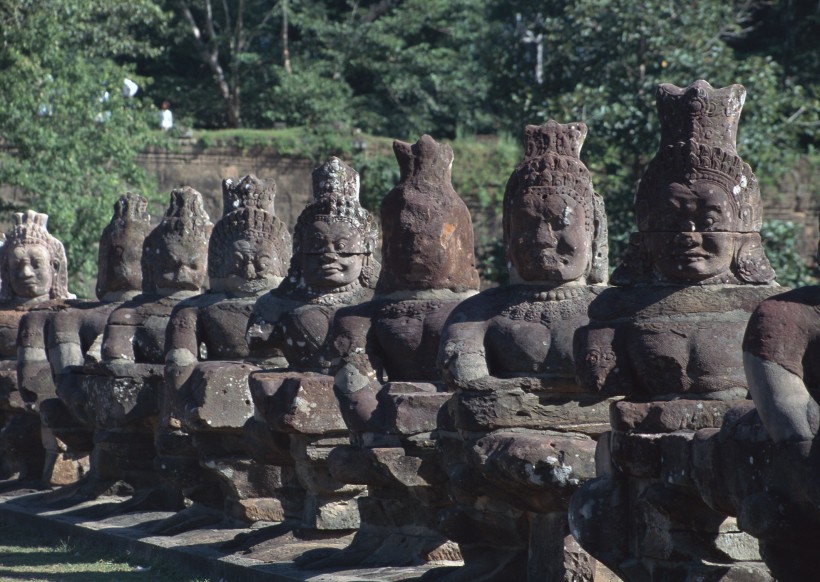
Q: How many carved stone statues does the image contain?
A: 9